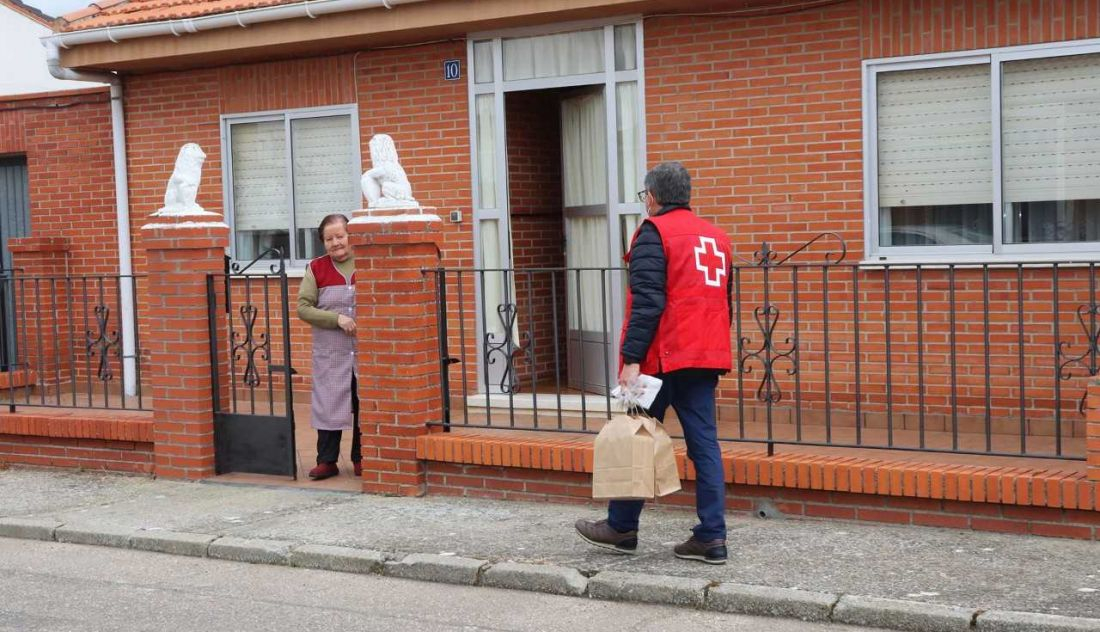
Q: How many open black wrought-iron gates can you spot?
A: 1